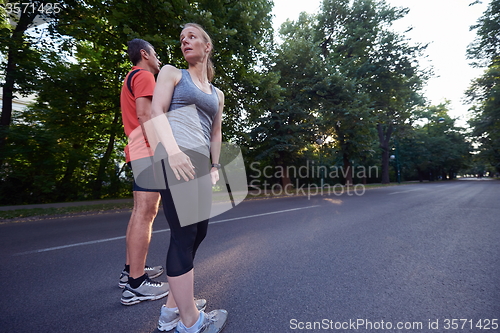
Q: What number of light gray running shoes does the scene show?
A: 4